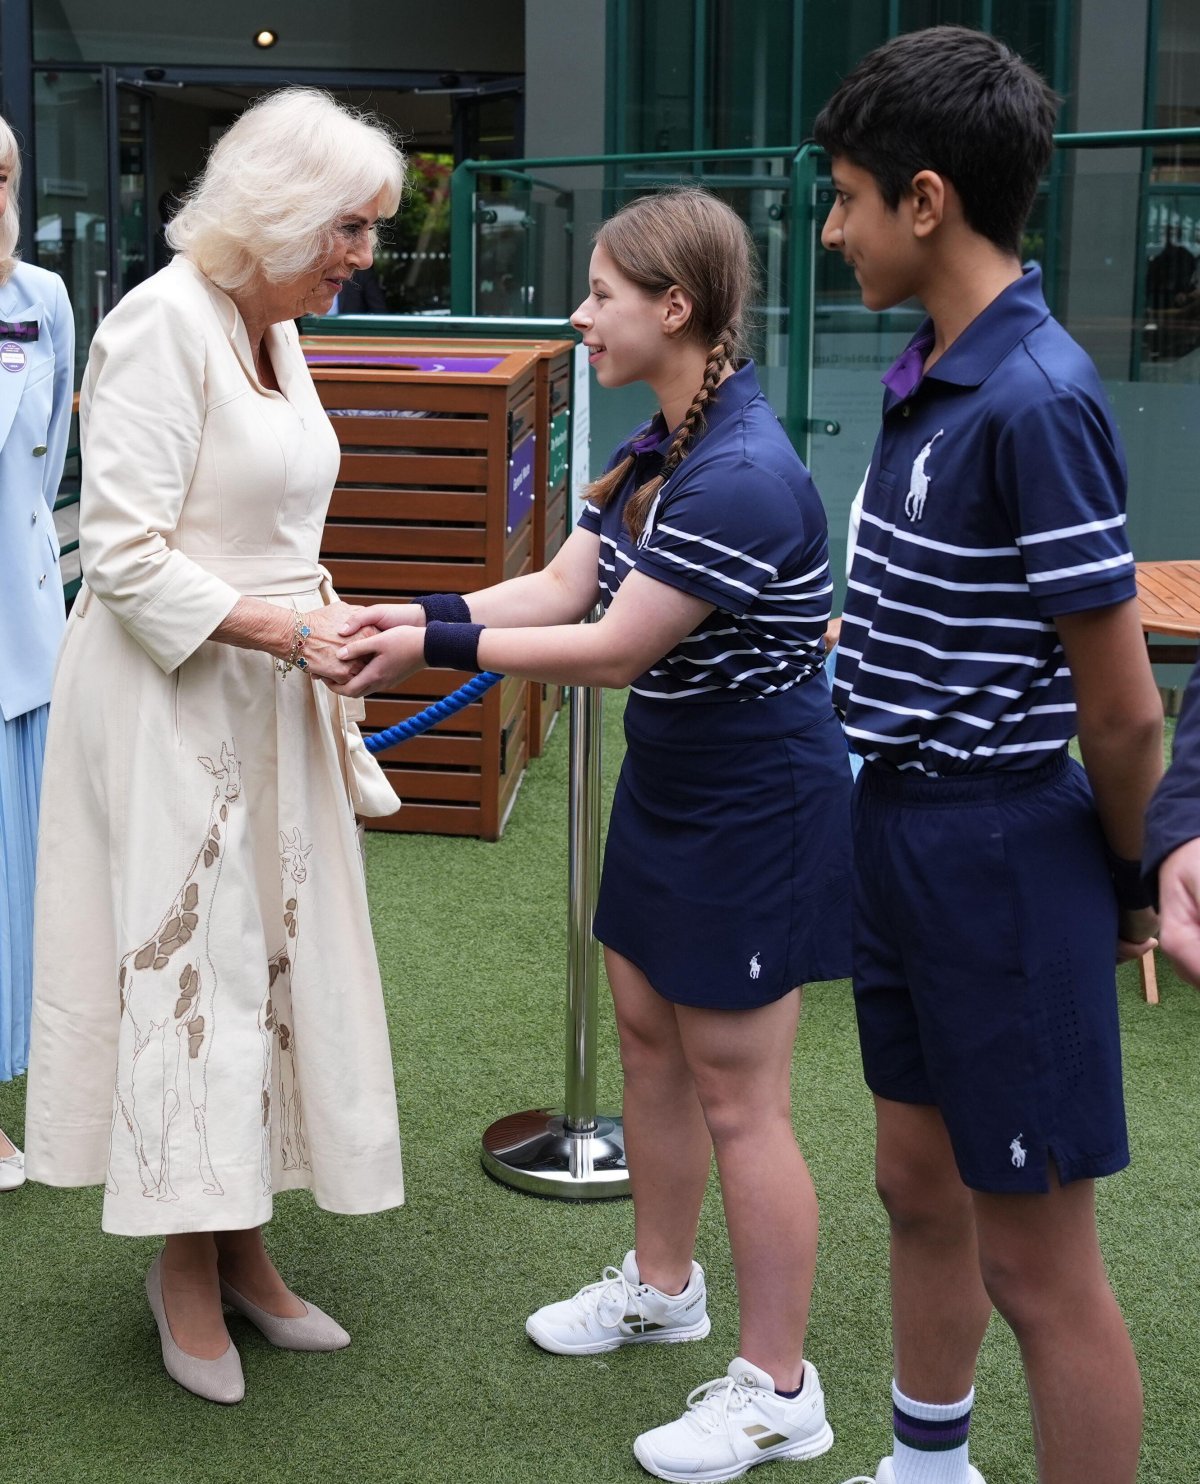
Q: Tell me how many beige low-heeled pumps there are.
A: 2